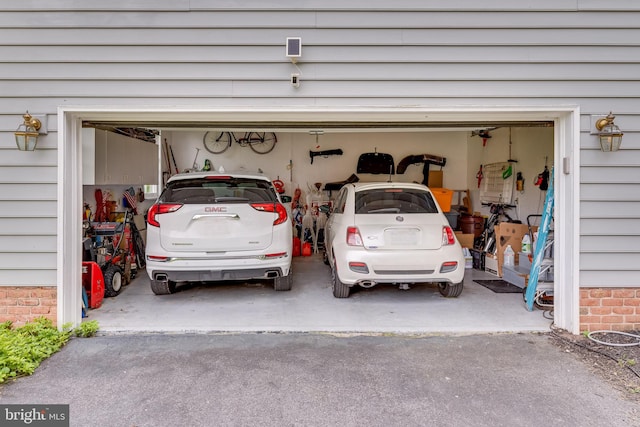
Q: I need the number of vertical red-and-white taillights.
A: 2